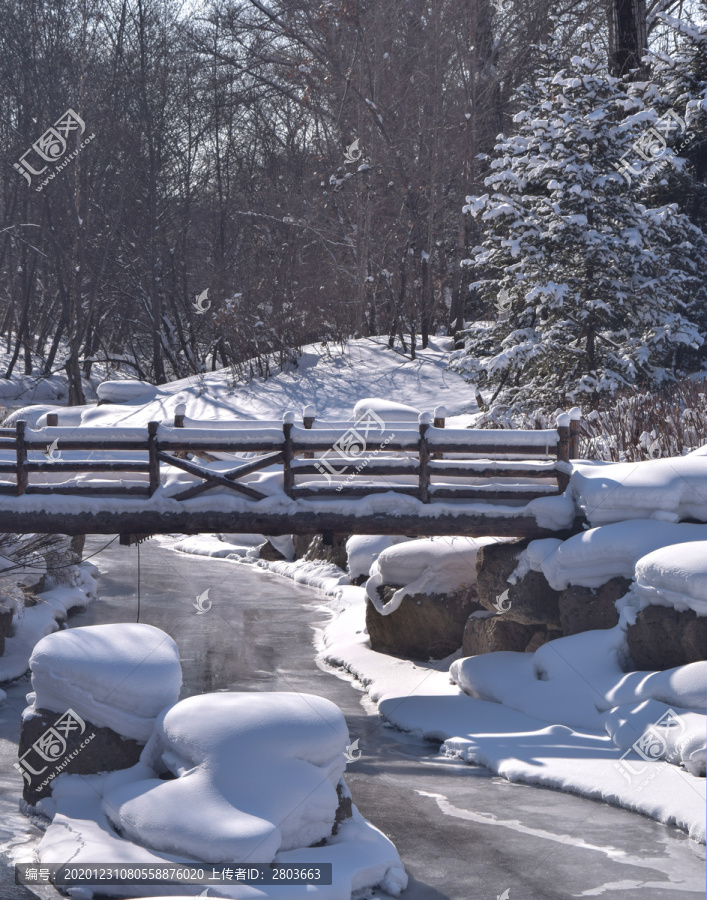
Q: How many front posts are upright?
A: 5